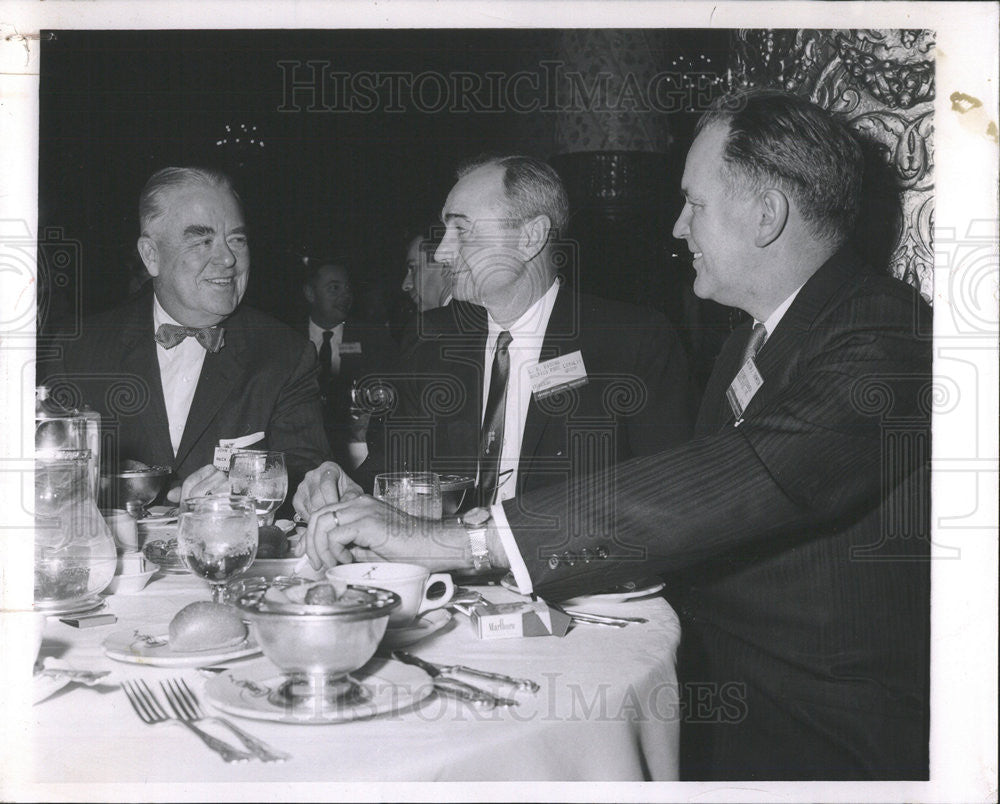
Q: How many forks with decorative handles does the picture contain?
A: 2